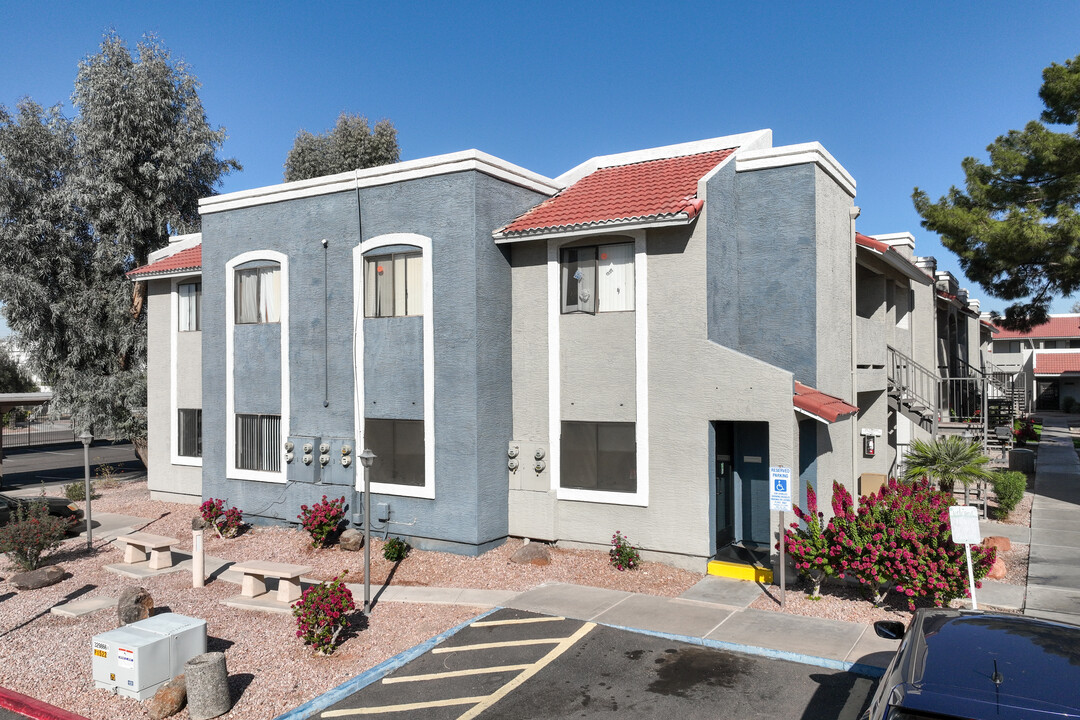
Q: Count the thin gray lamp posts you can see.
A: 2